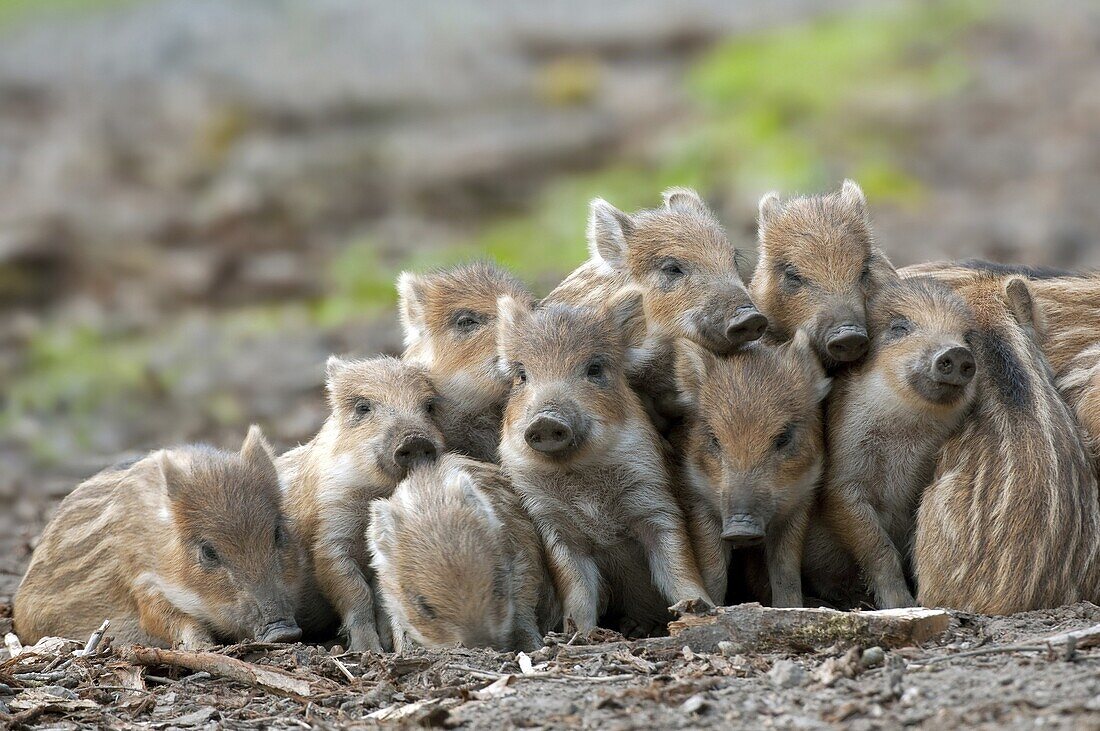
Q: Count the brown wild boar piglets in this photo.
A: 11